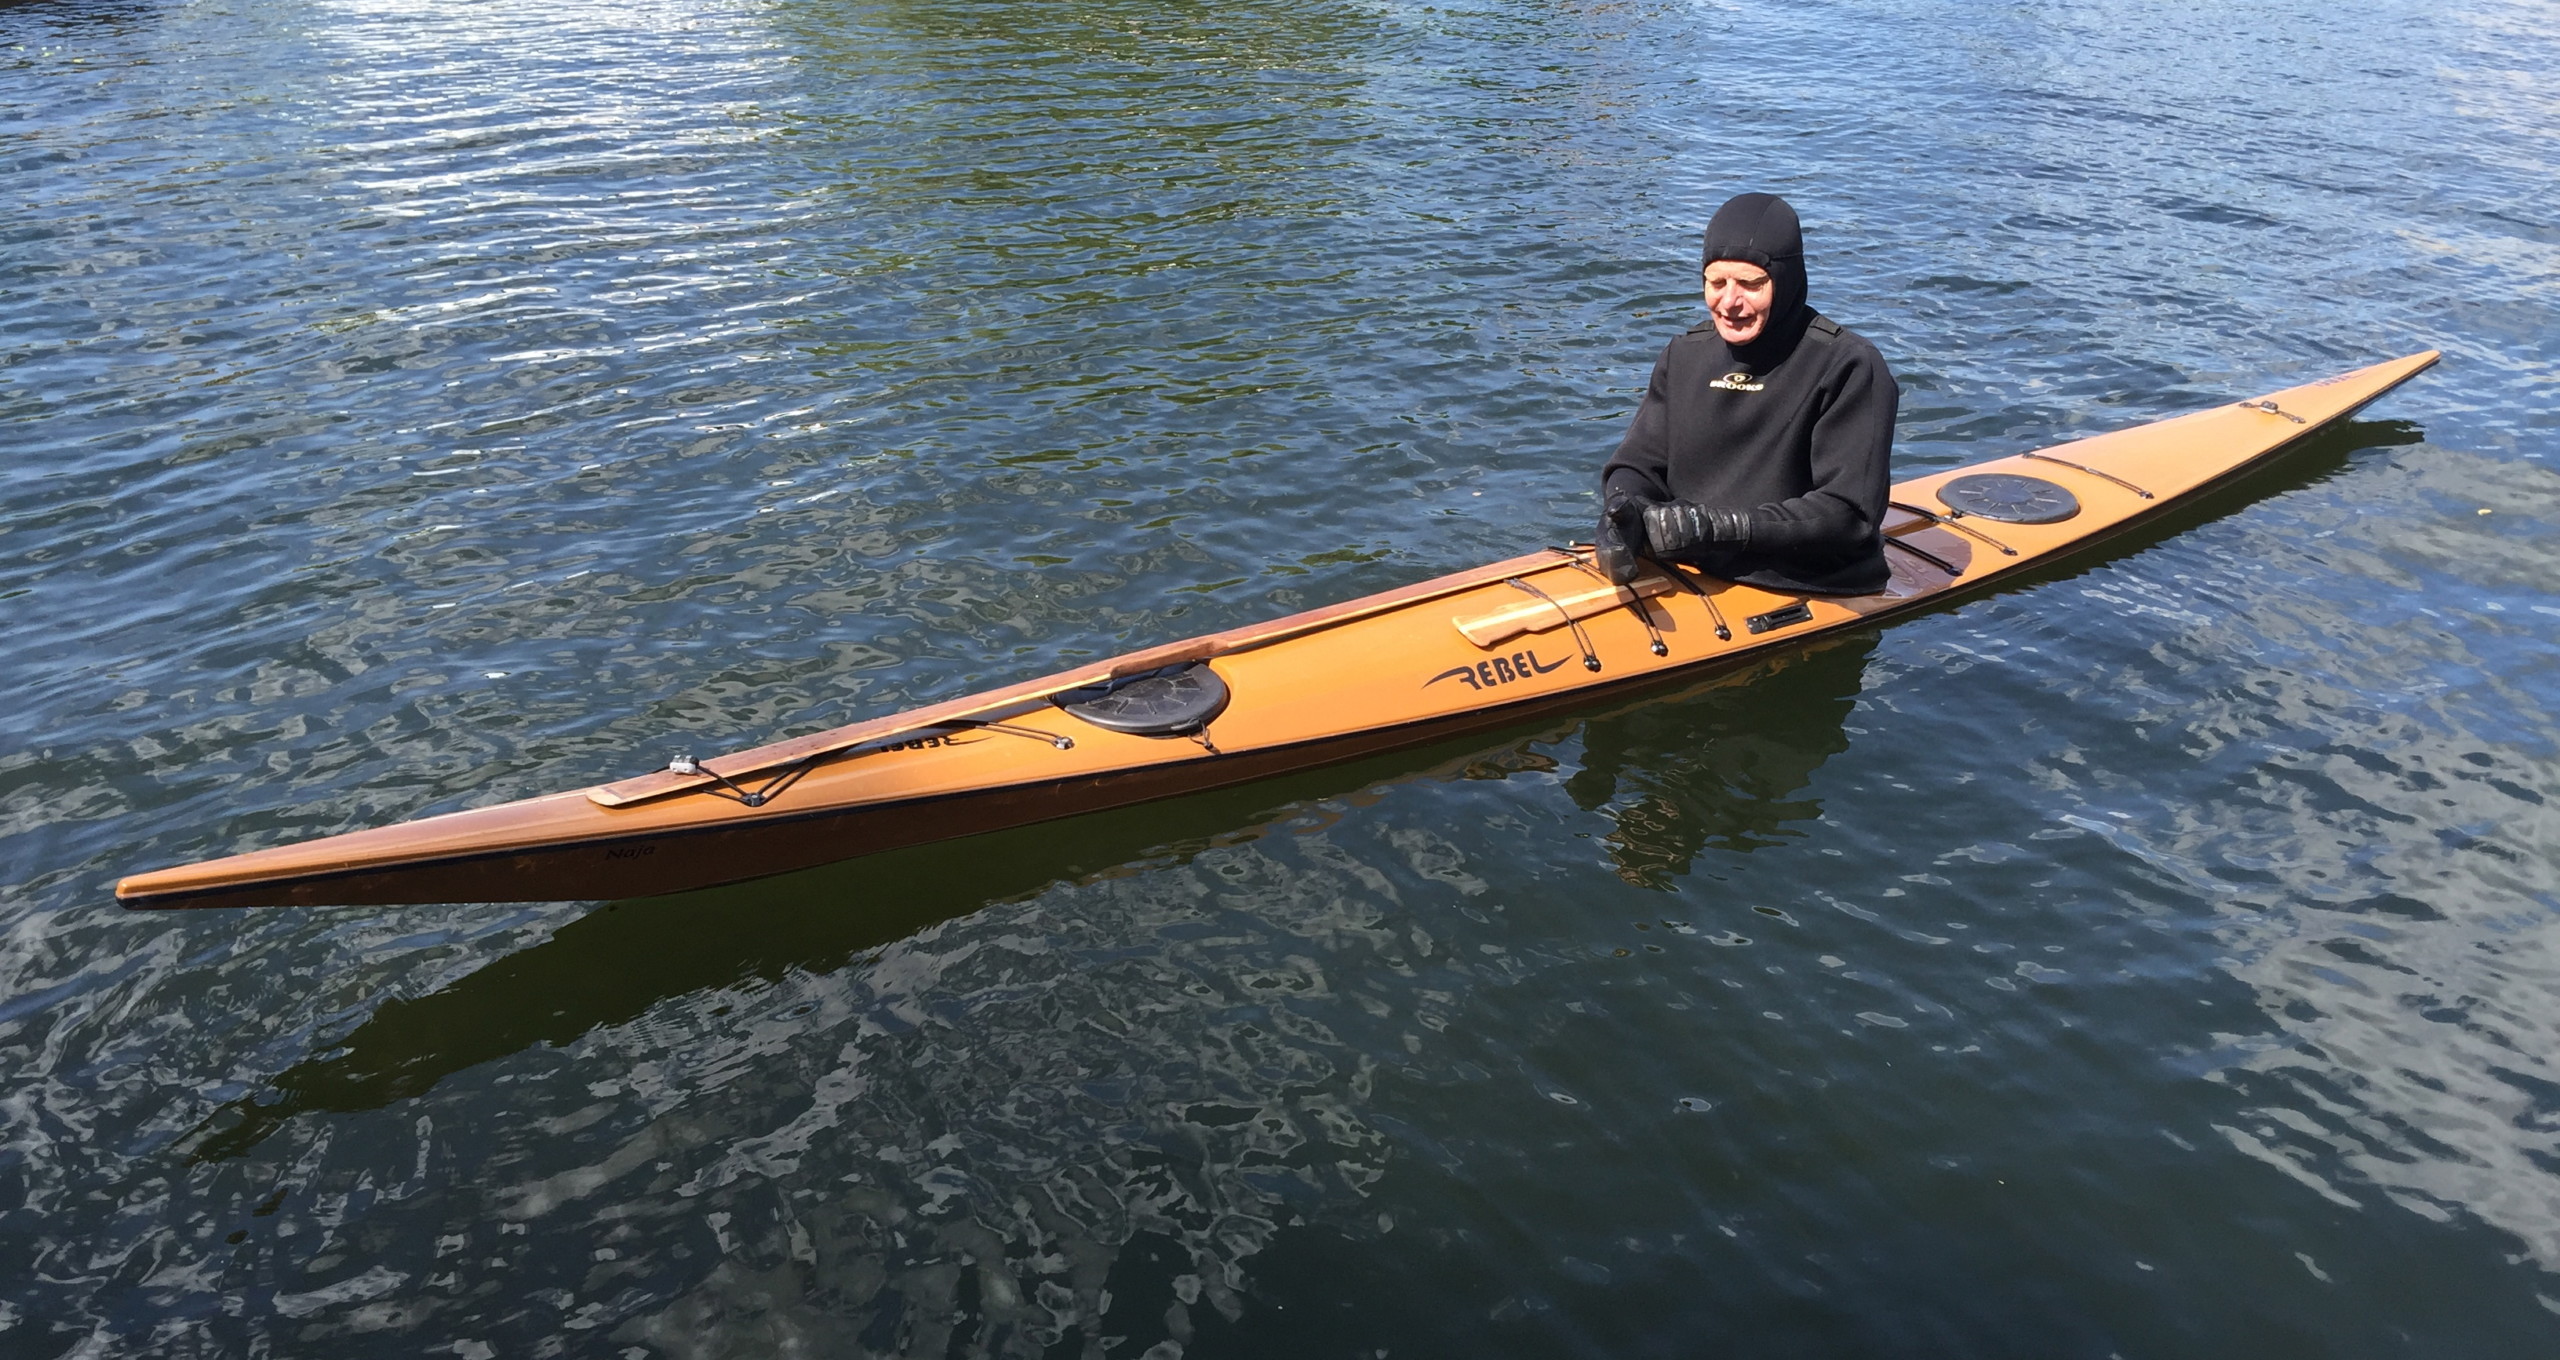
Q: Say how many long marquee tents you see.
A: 0